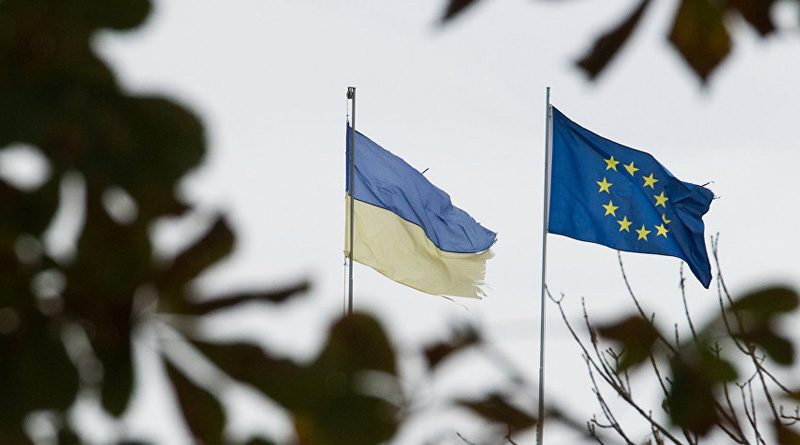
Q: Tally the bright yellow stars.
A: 10